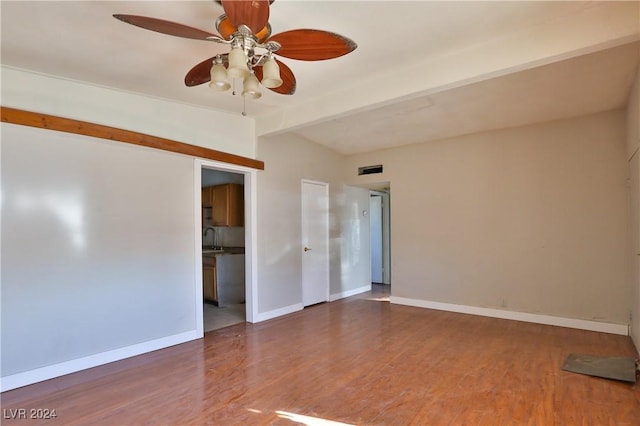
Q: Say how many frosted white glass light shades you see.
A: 4